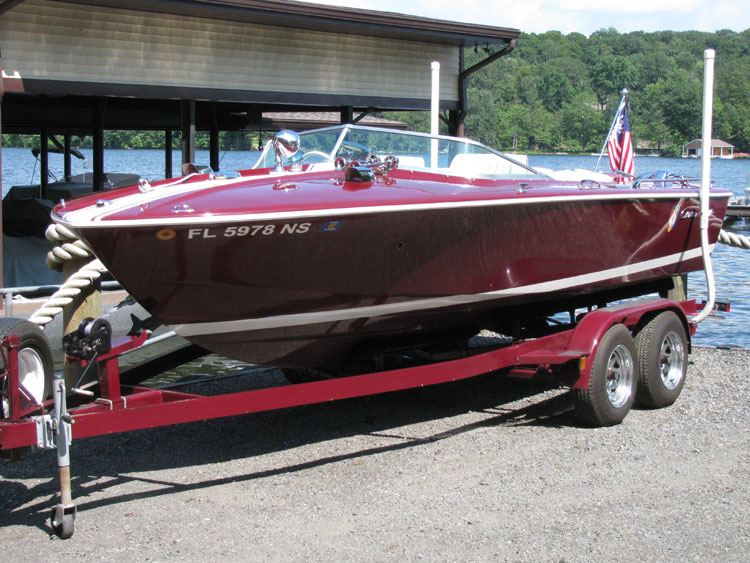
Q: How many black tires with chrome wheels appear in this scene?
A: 2